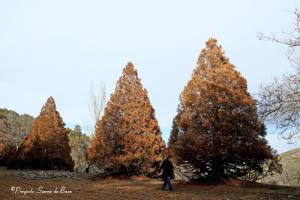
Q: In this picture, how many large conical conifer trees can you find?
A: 3